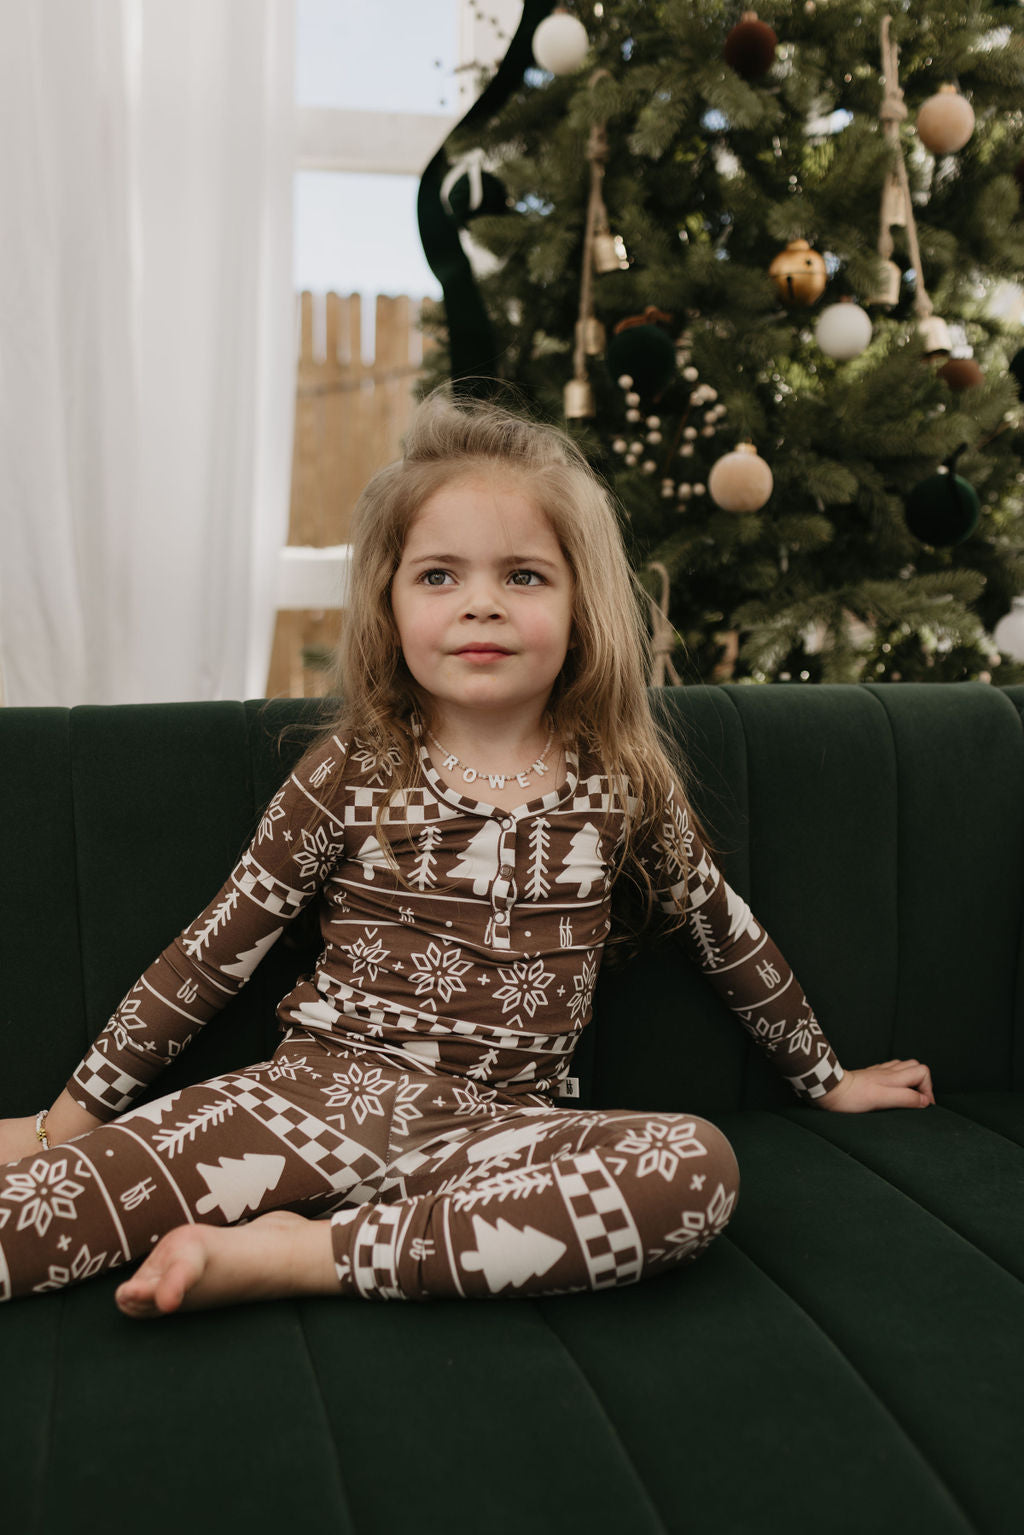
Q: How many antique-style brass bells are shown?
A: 6